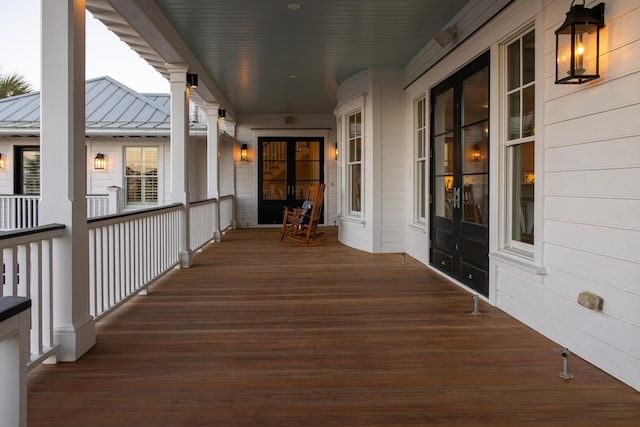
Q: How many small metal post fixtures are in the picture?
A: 3